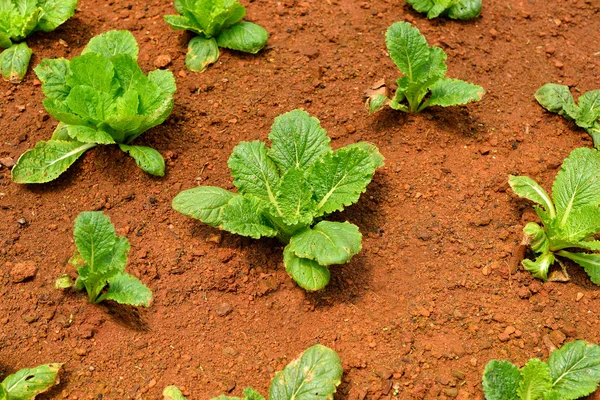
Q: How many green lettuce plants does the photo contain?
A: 12